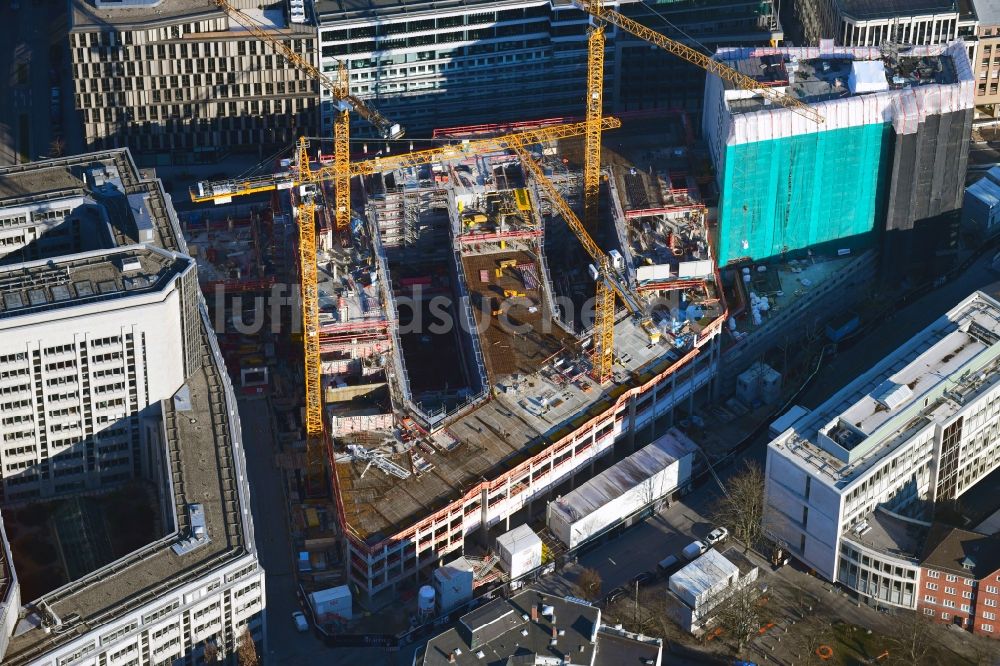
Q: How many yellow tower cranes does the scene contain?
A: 4